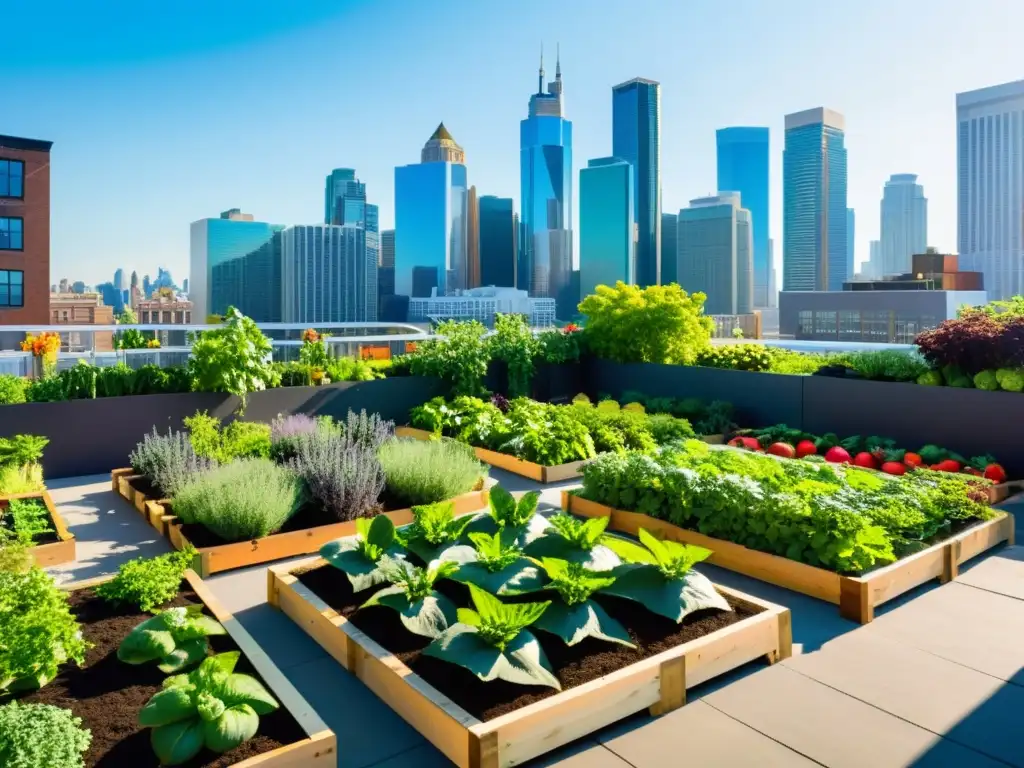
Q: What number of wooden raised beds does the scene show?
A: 7